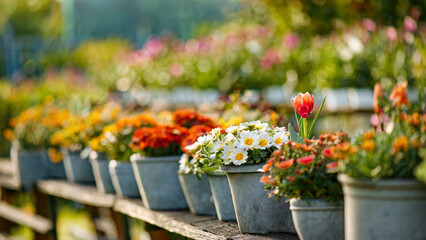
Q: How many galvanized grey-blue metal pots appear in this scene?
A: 11